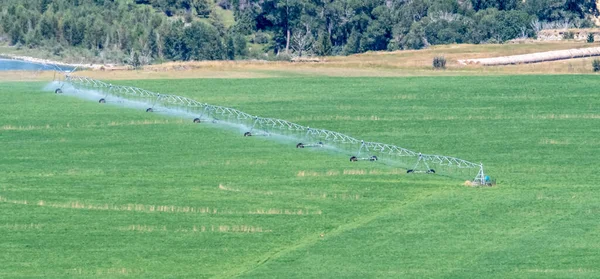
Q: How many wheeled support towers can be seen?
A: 8